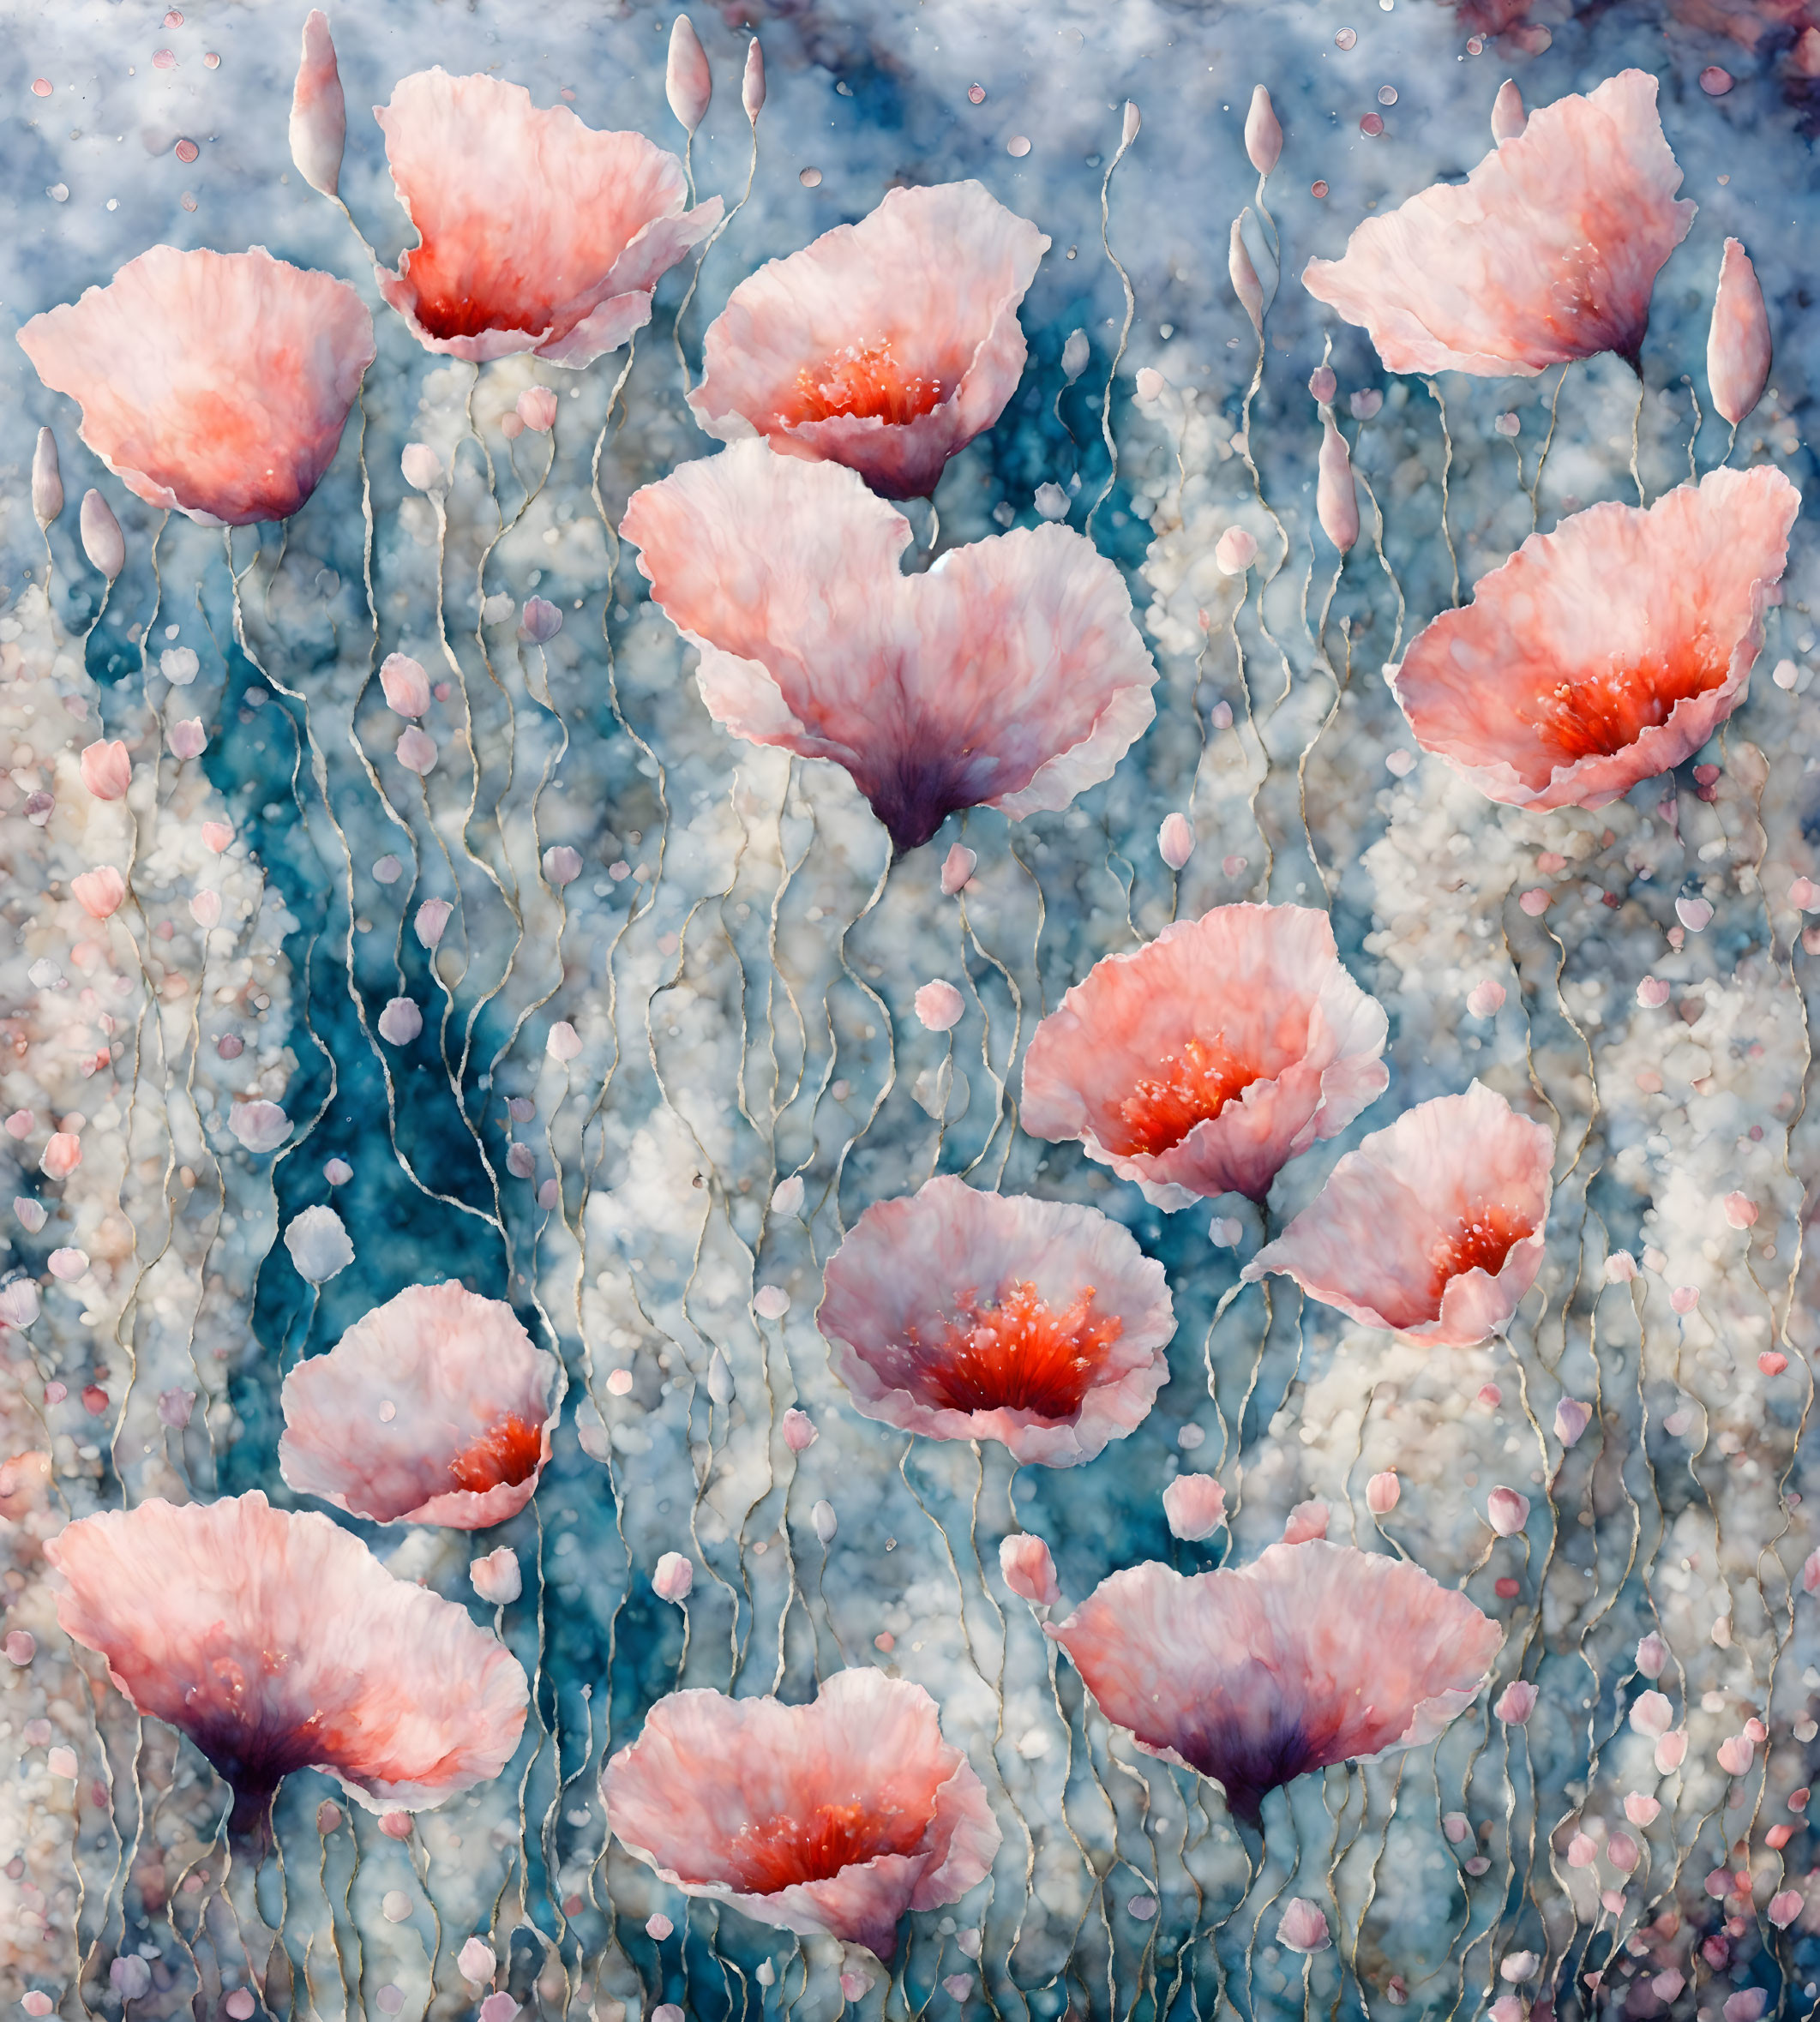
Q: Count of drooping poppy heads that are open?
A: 13